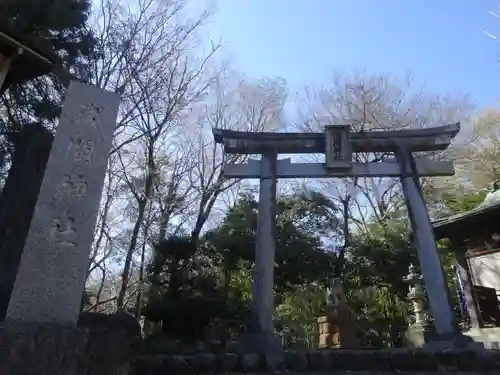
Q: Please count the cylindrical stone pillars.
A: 2